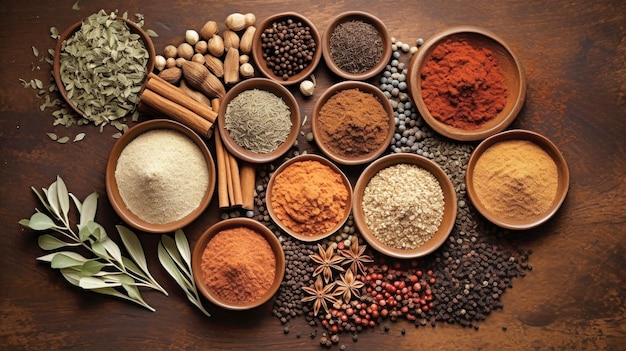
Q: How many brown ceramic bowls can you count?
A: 11